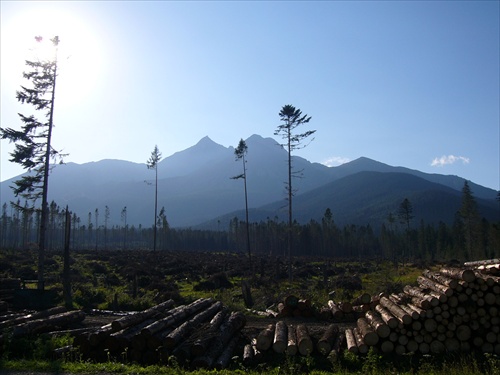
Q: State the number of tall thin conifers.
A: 4